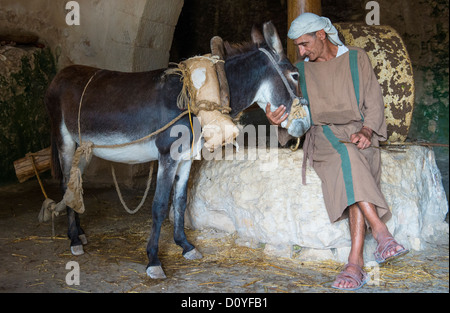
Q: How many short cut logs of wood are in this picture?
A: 1